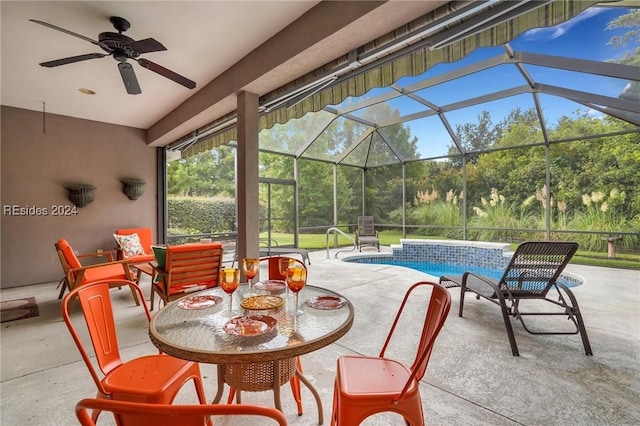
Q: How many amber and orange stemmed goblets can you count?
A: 4